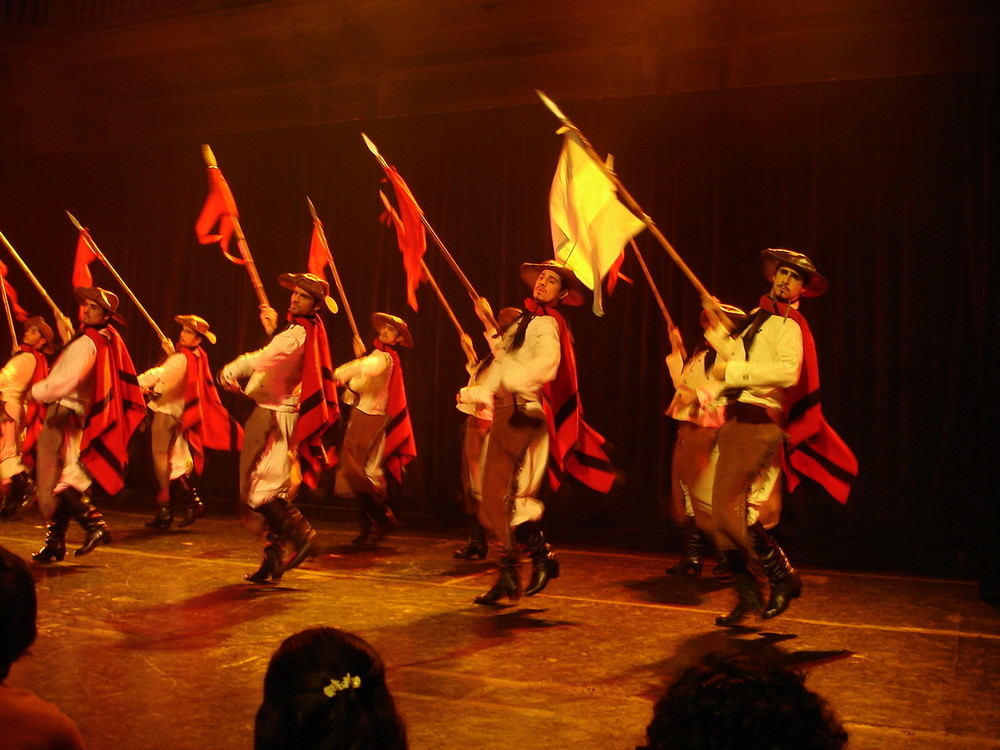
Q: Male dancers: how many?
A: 9